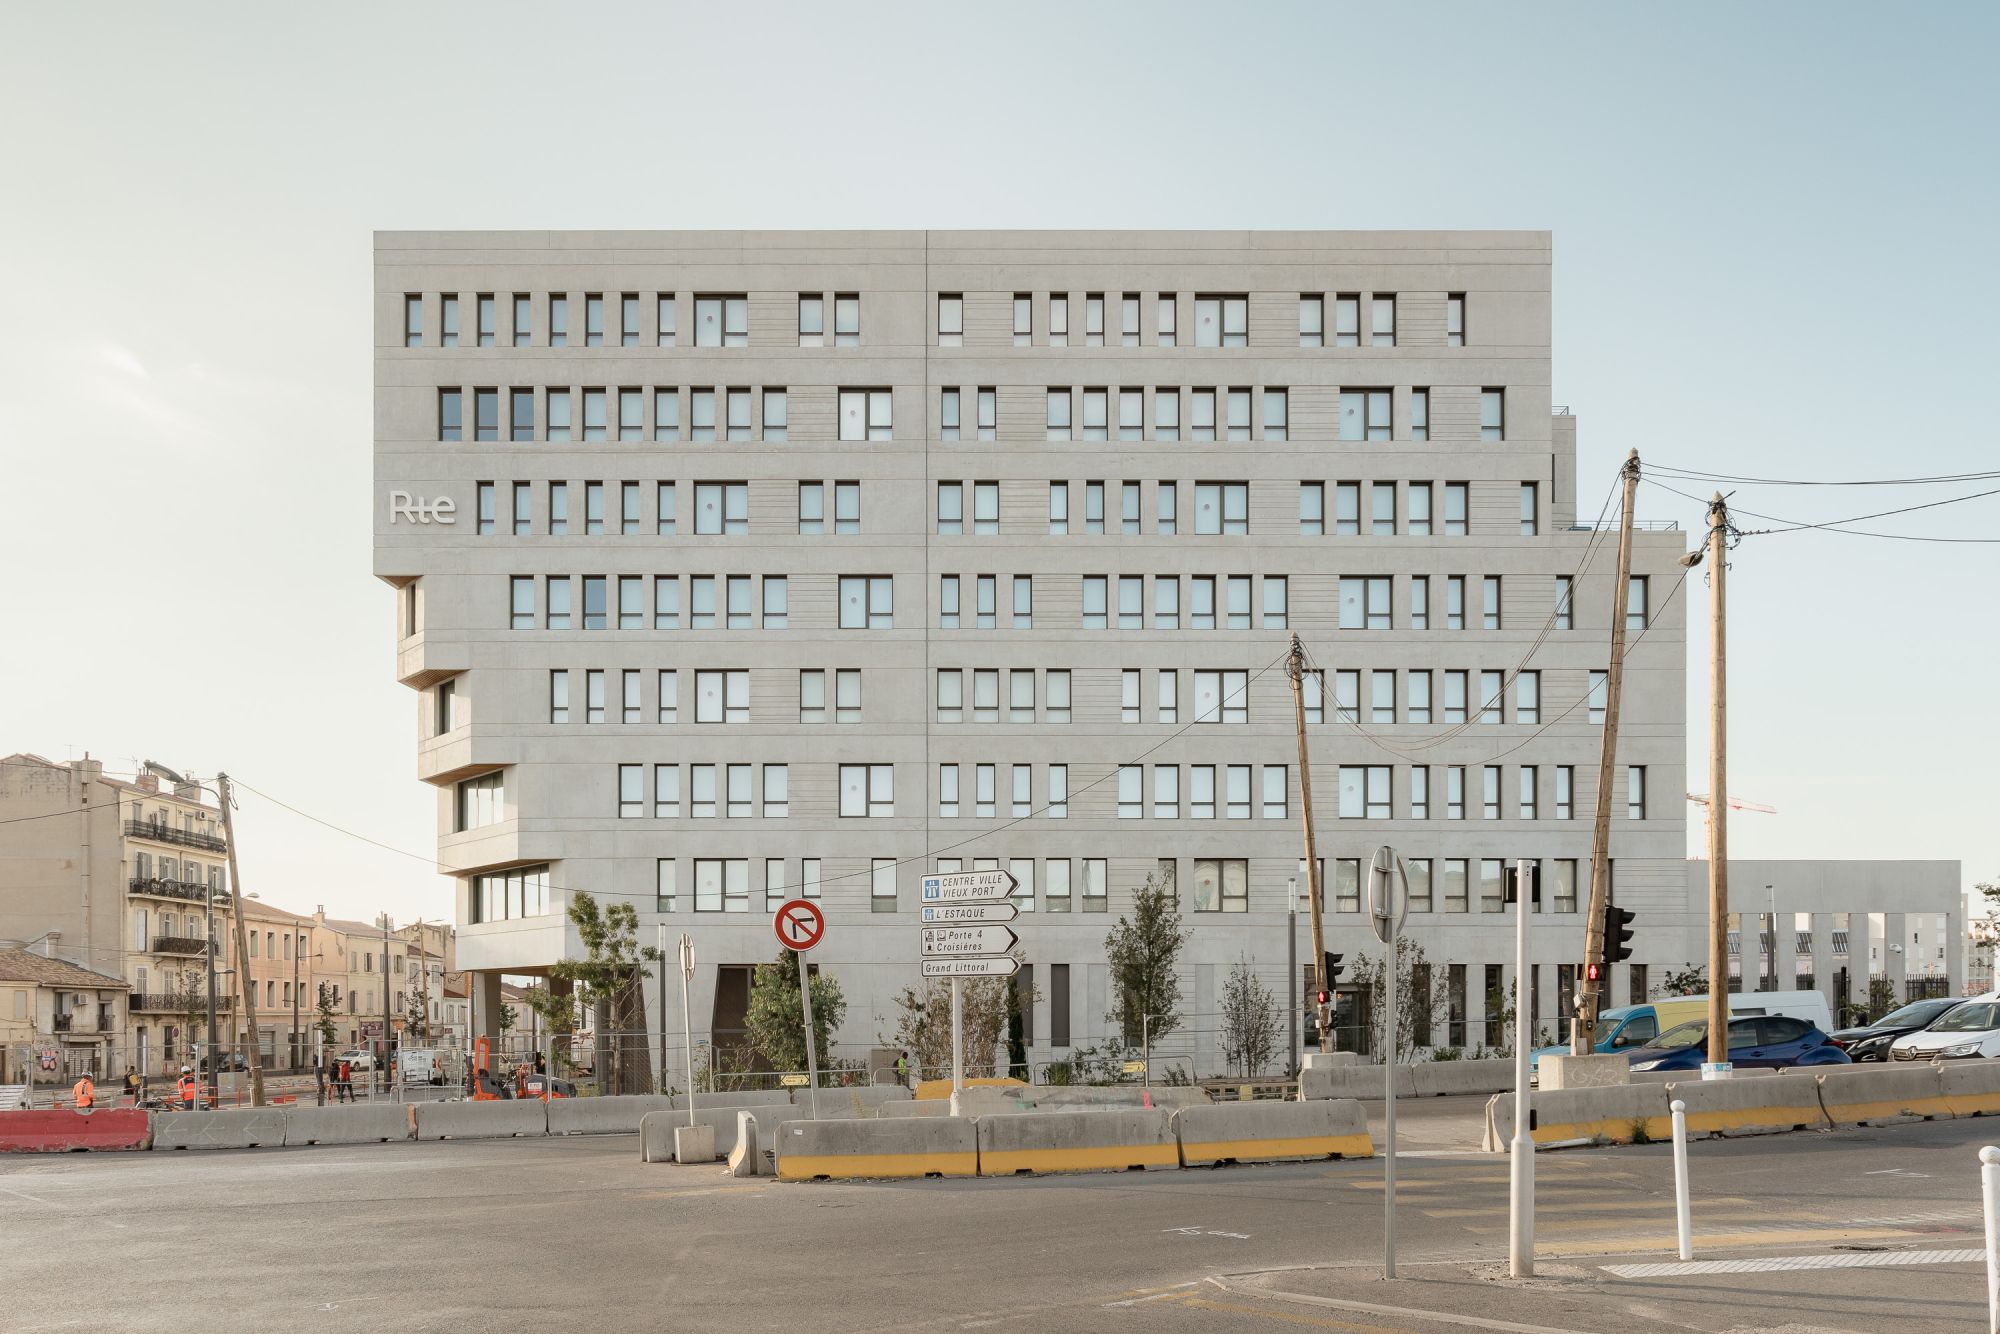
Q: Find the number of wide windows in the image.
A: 14